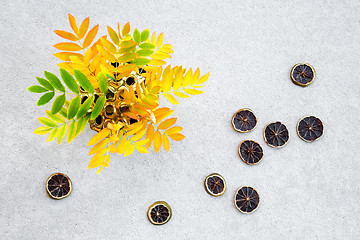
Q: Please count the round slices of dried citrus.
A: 9